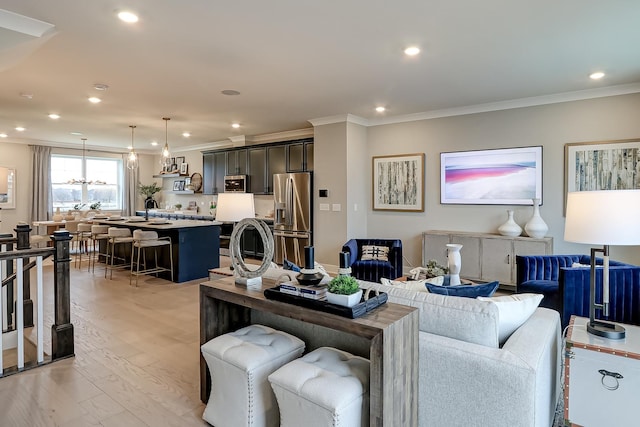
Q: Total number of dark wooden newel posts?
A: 2